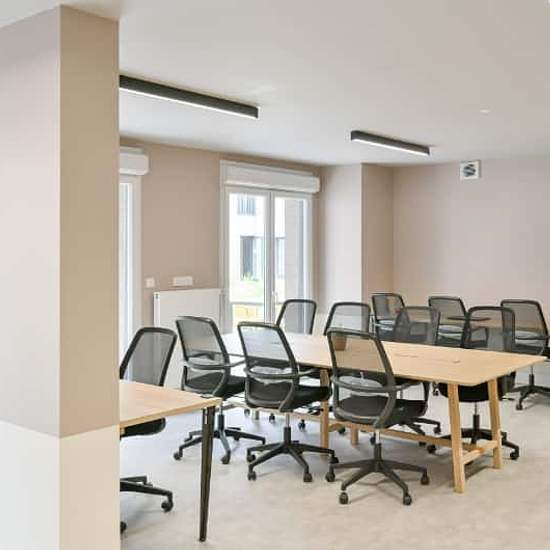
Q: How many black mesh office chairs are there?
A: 11